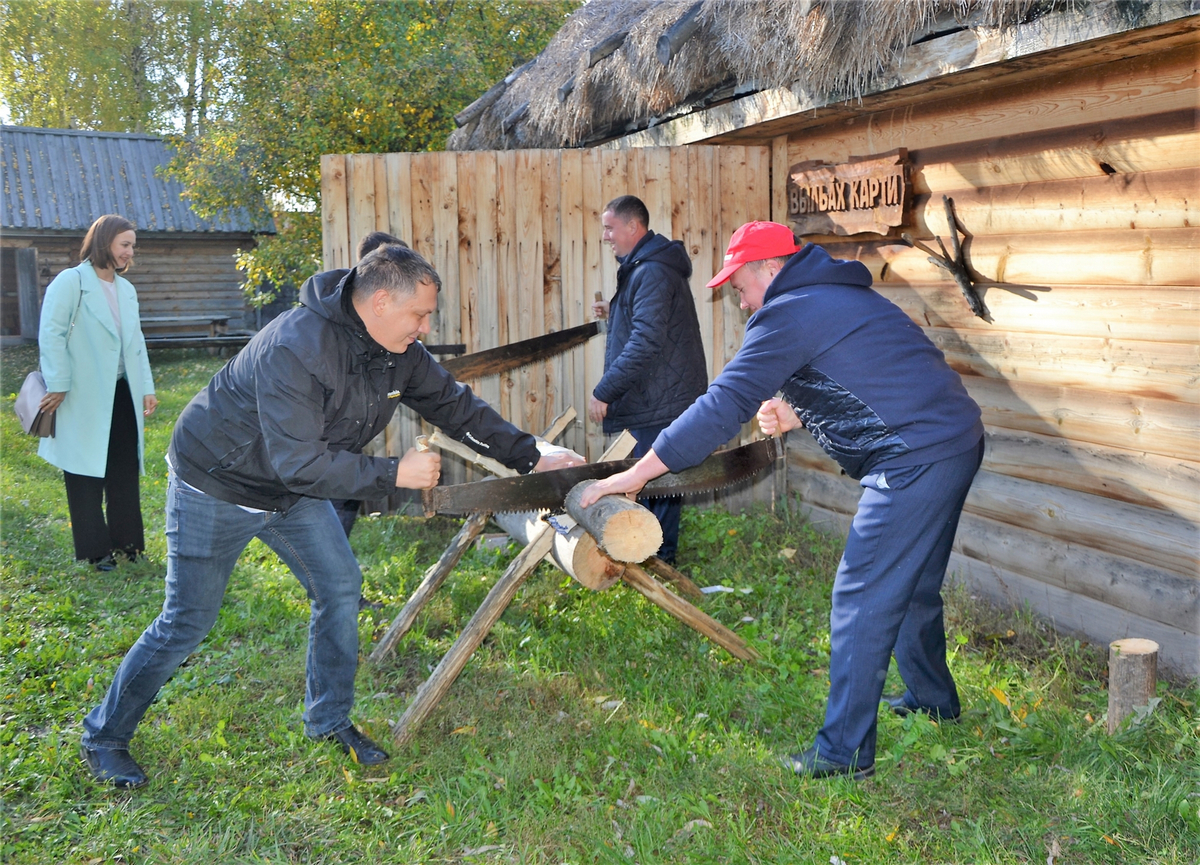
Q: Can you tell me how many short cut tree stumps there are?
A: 1